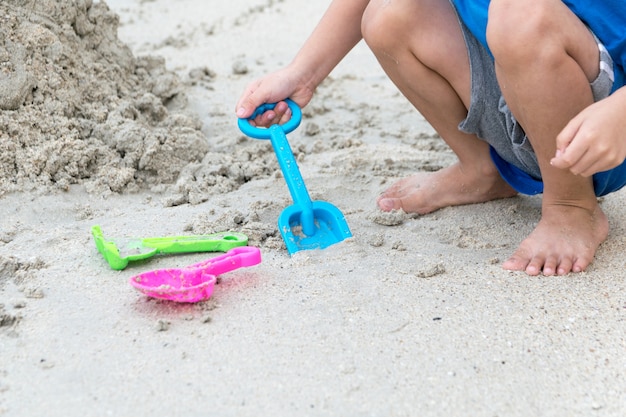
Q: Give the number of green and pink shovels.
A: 2